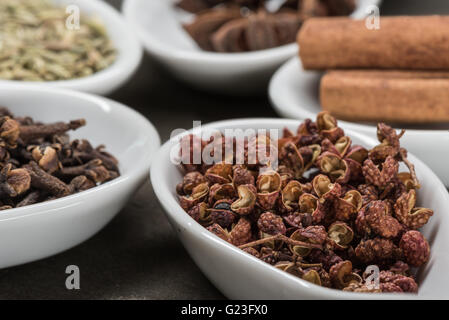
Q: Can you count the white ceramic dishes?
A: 5